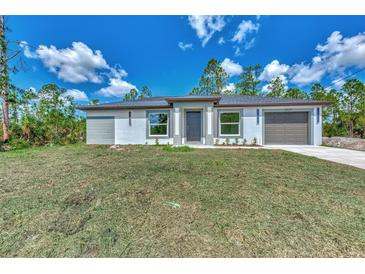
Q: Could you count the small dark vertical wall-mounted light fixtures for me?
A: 3